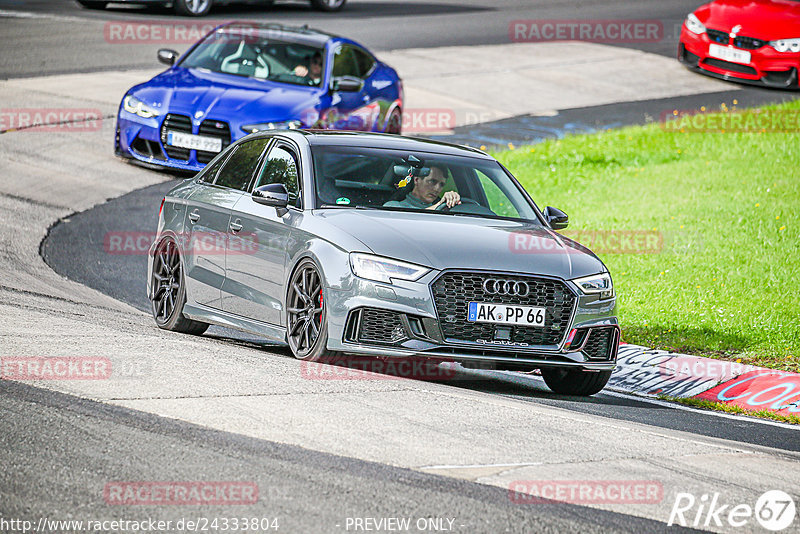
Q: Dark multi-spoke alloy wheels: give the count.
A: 2